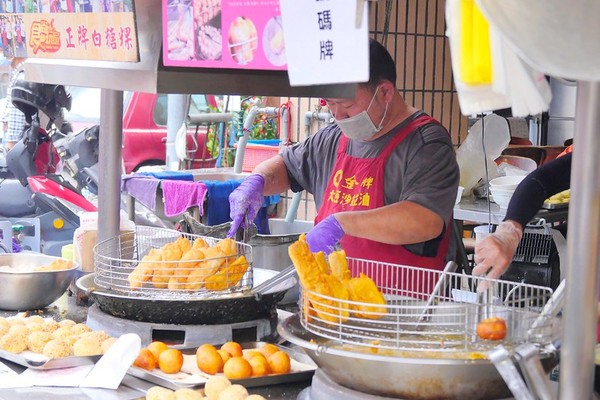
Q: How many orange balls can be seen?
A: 13